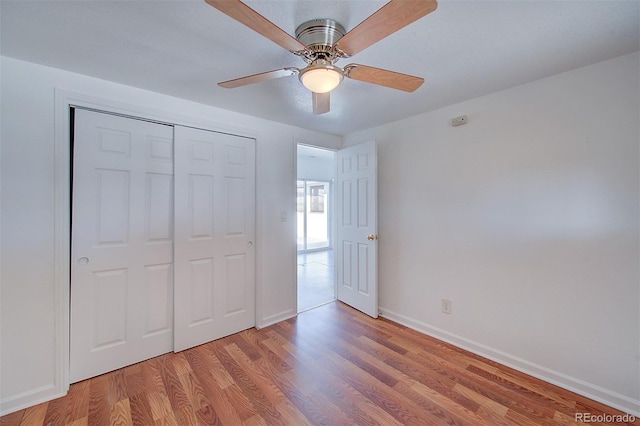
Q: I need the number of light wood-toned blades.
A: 5